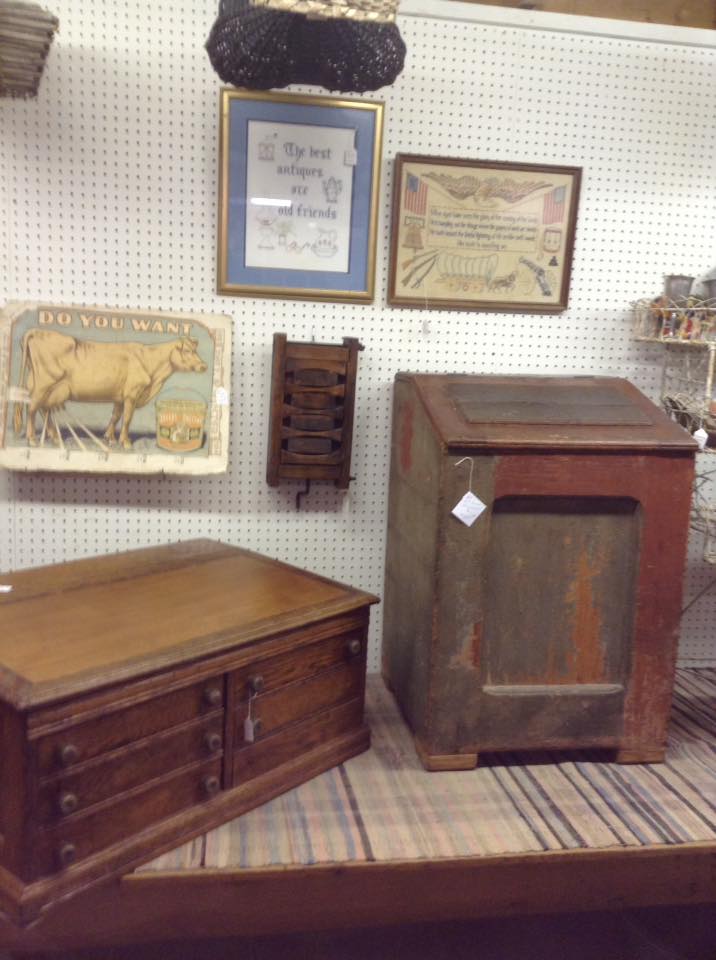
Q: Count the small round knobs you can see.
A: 9